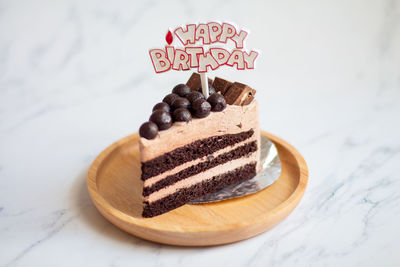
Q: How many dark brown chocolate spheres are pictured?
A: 11